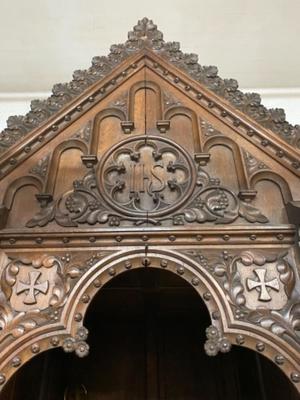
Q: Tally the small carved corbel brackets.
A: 6